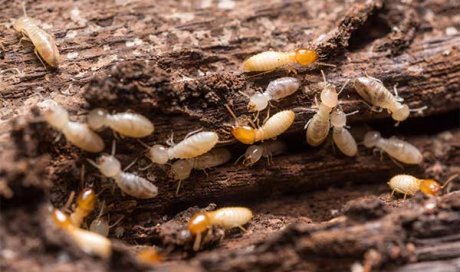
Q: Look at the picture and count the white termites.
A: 13